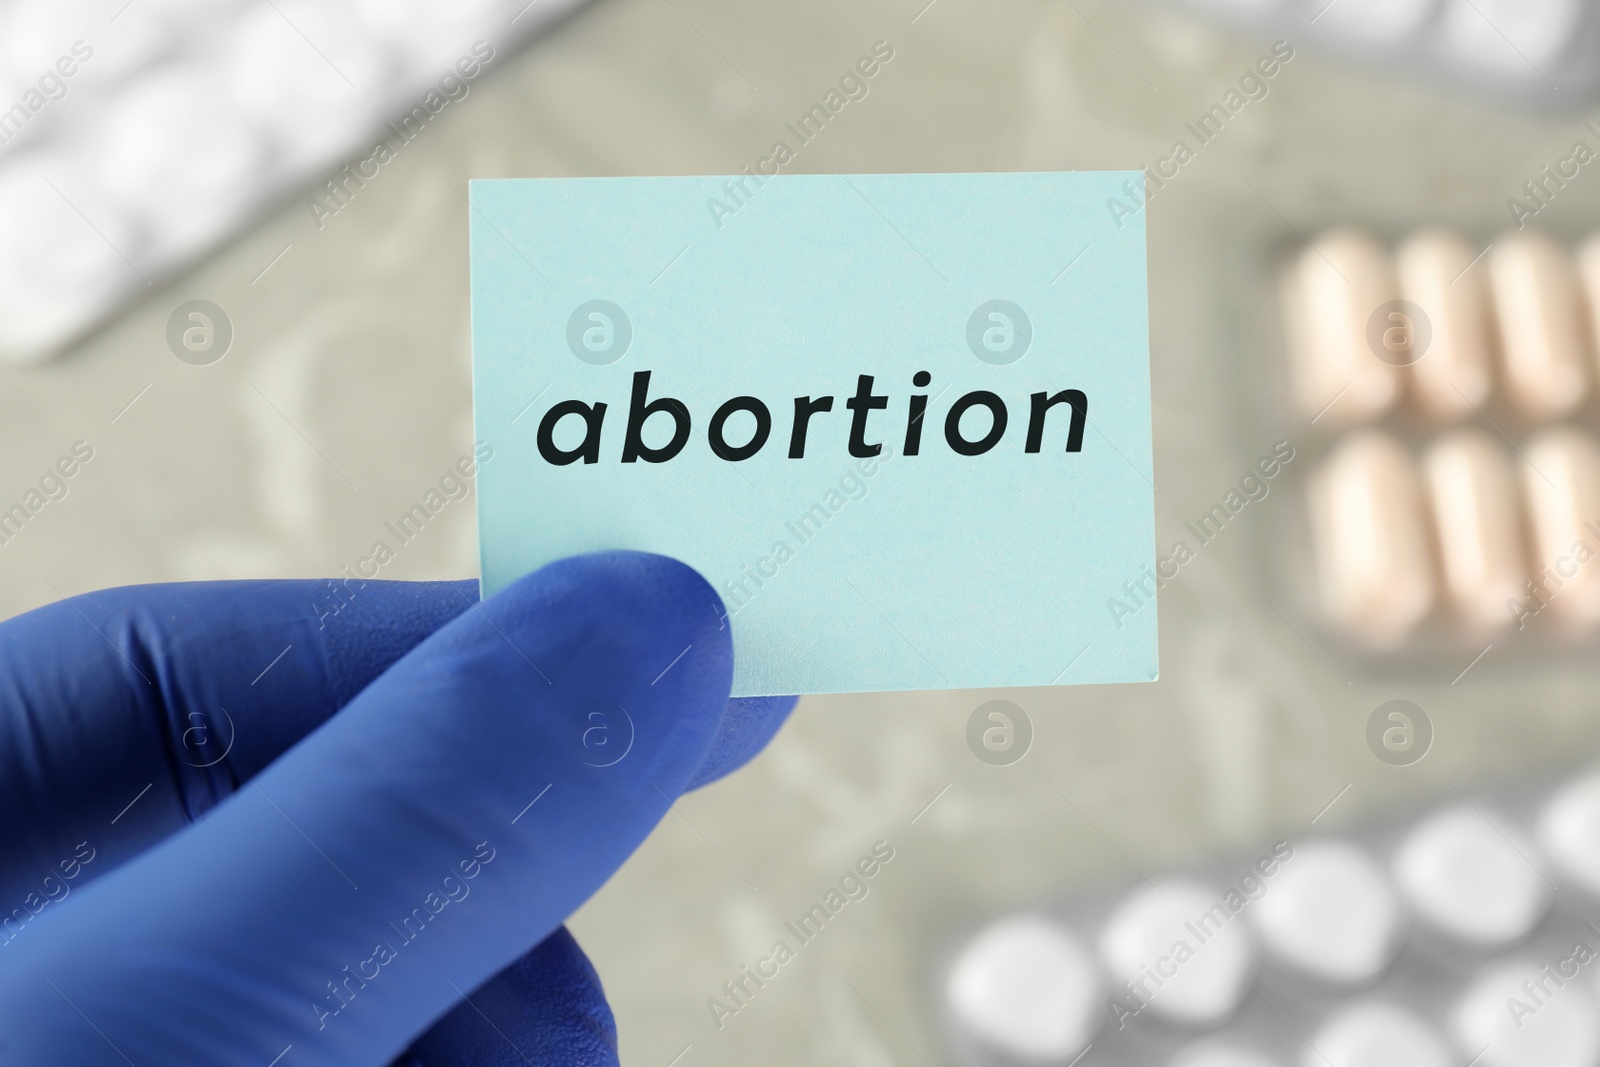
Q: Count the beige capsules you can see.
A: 7